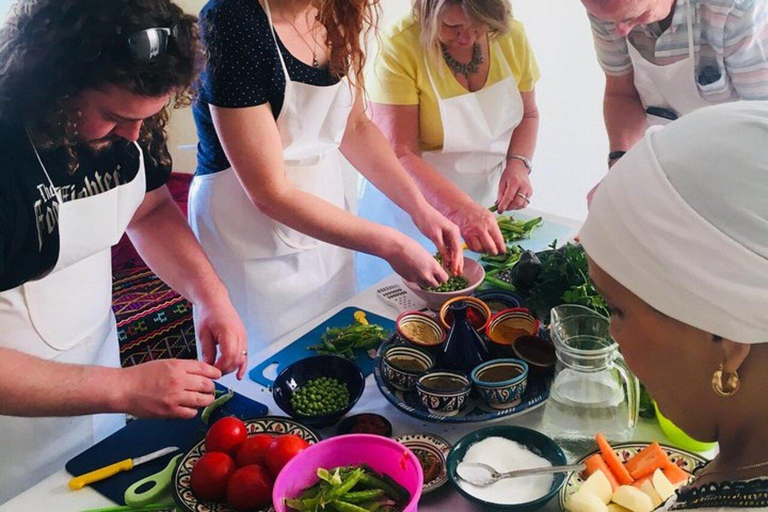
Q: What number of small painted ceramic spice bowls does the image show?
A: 7